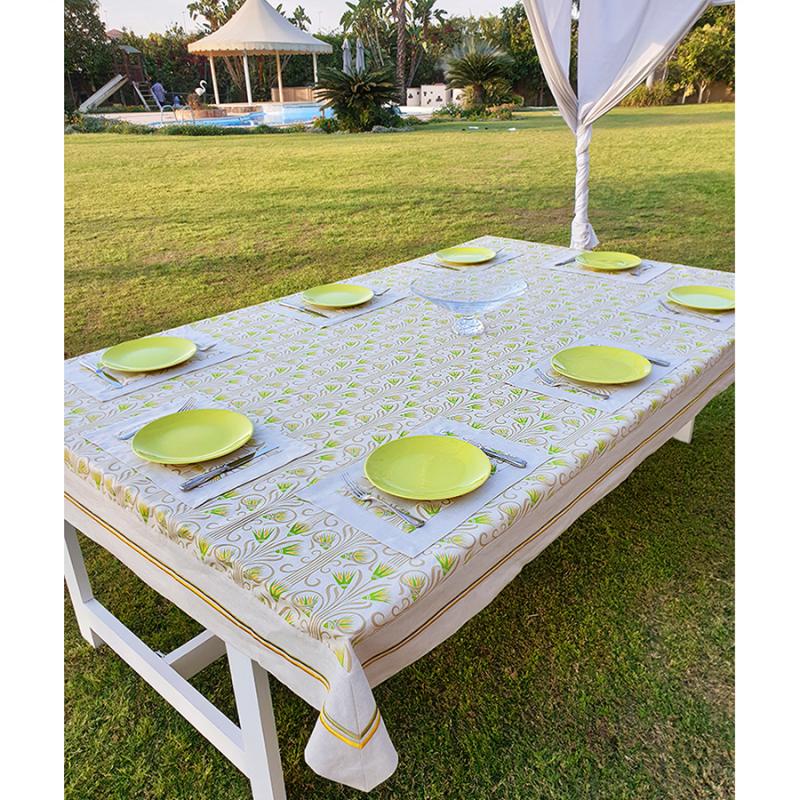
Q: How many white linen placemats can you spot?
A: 8